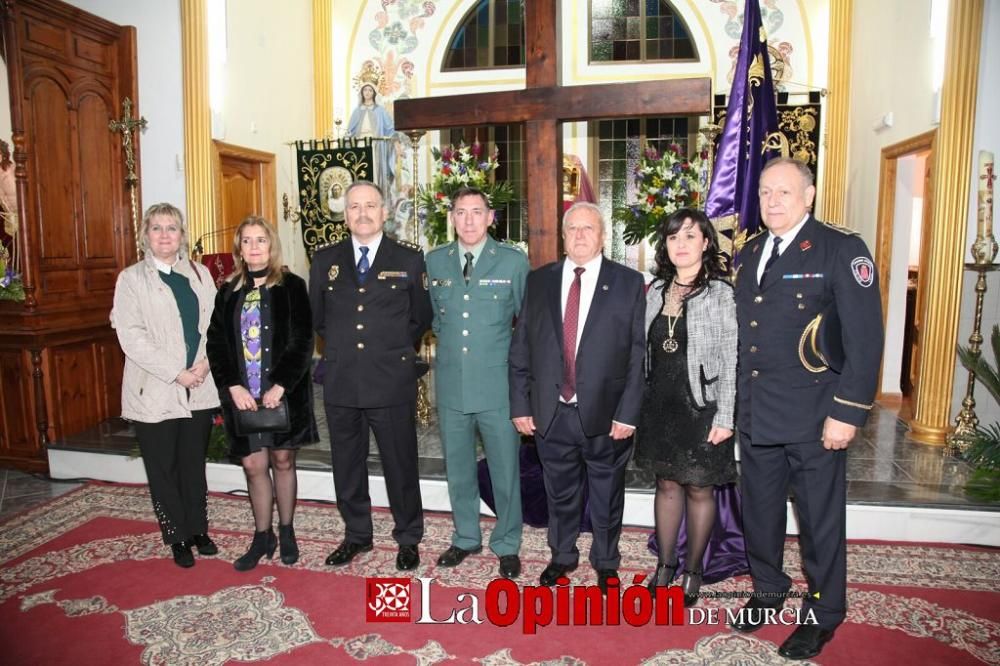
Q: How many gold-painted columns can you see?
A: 4